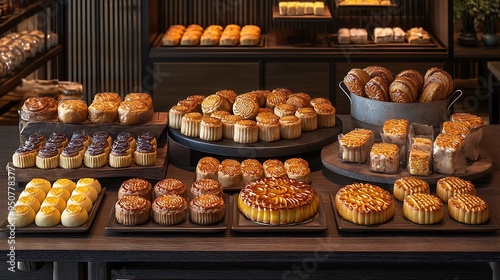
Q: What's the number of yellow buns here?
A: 12